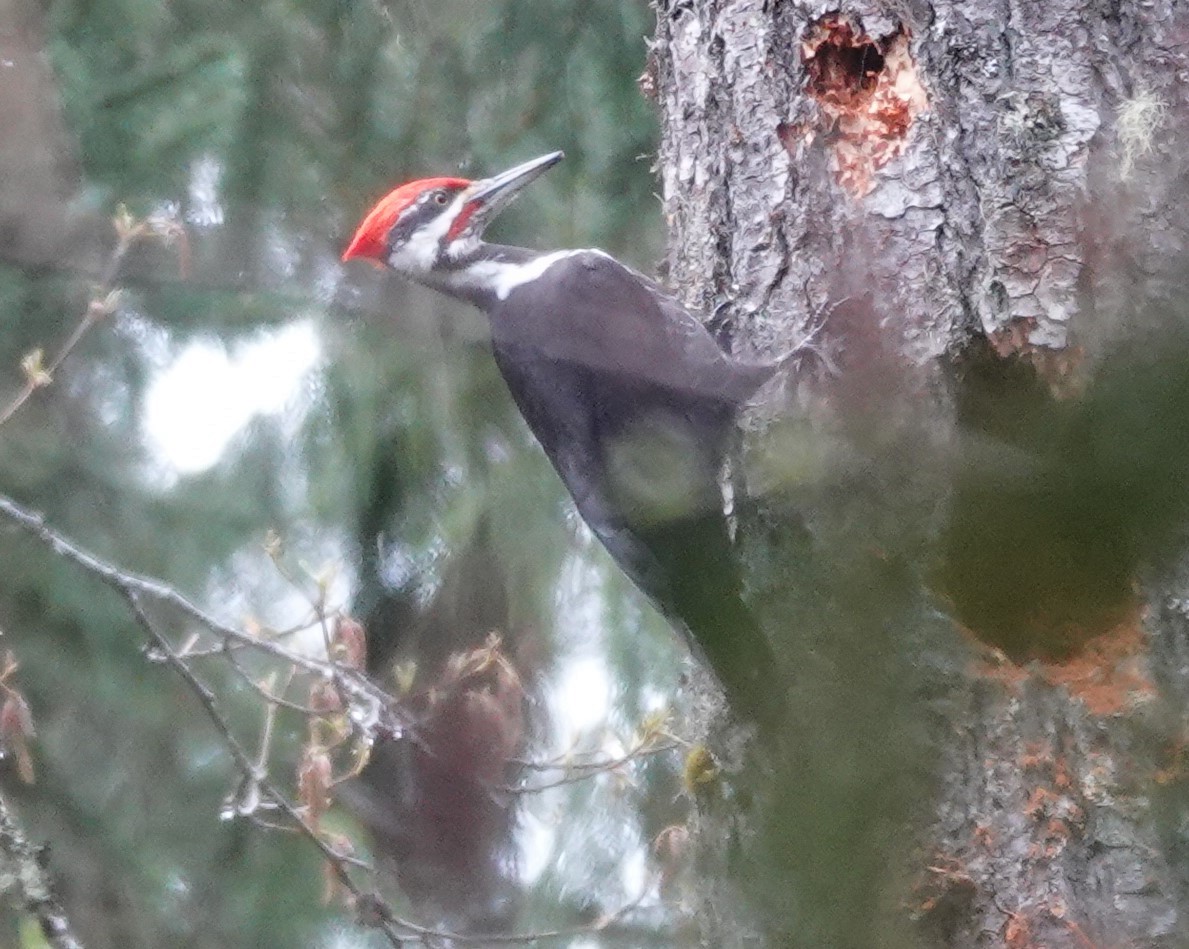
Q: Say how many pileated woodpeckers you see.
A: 1